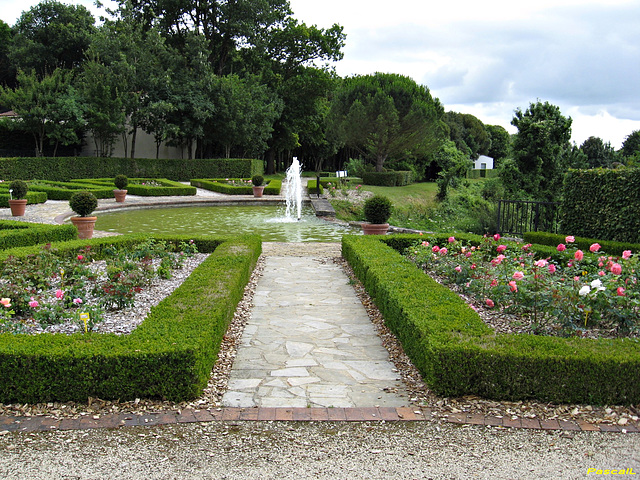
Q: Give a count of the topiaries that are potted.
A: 5